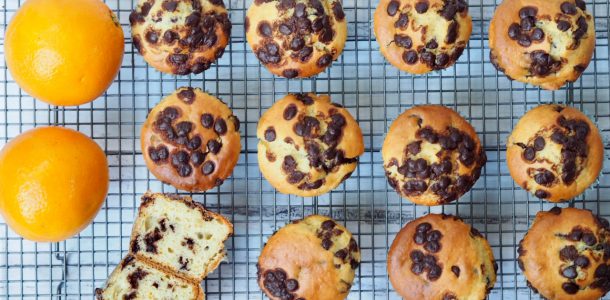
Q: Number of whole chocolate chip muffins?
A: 11